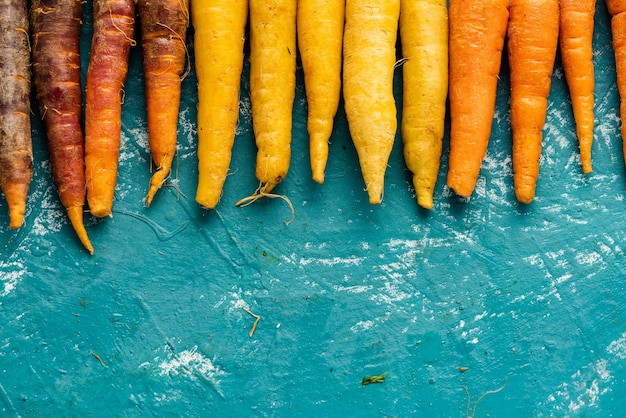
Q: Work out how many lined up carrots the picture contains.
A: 13